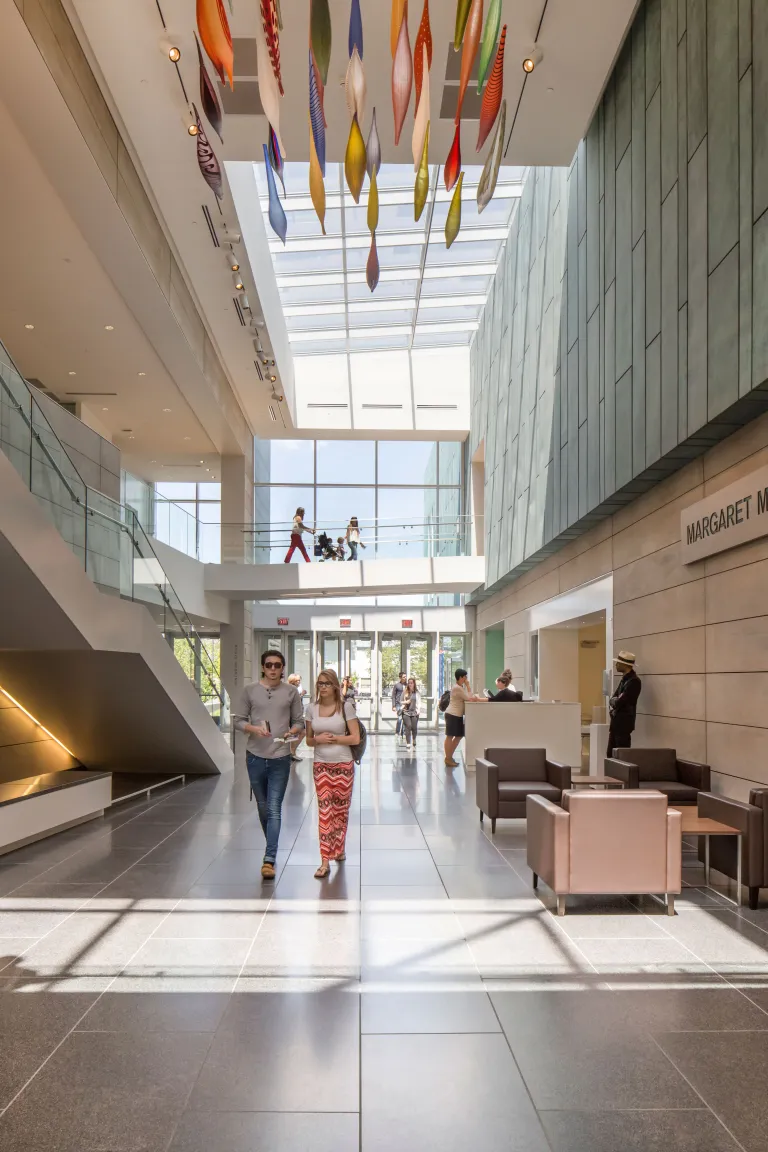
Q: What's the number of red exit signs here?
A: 3